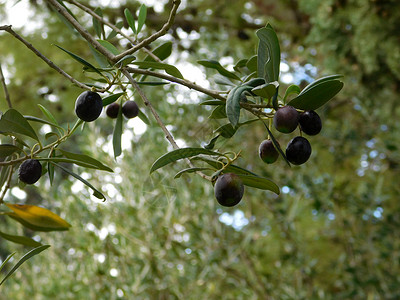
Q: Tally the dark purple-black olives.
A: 9